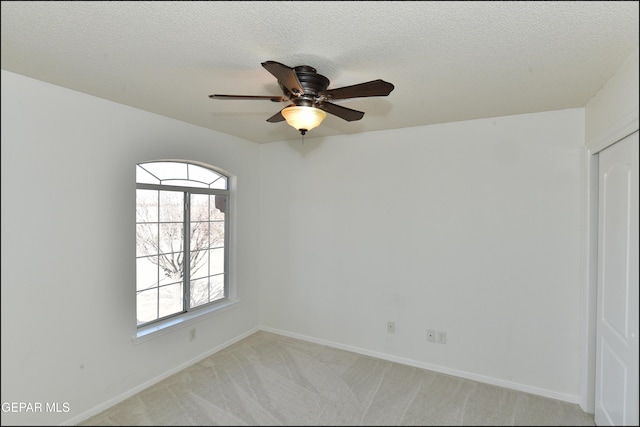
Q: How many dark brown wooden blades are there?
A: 5